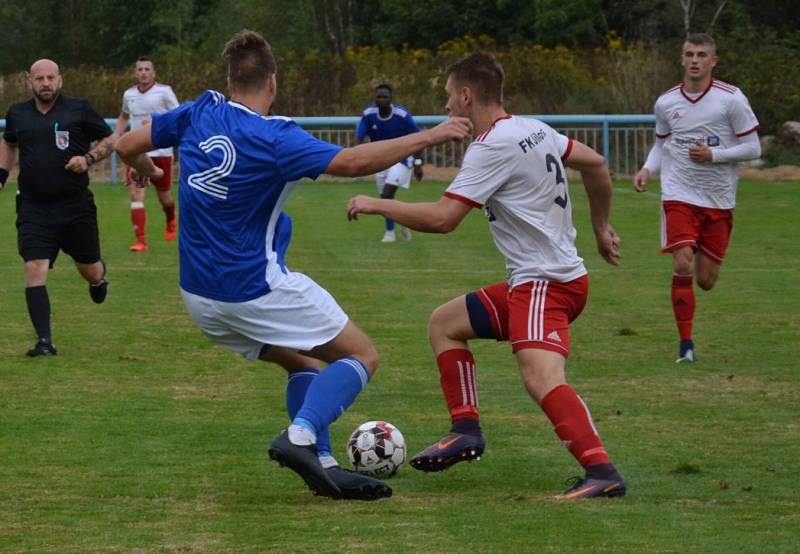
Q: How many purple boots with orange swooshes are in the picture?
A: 2